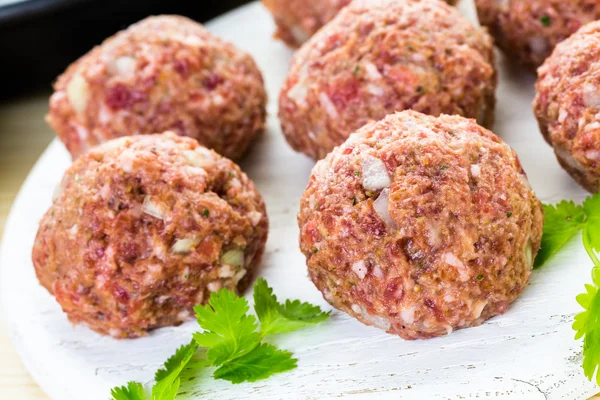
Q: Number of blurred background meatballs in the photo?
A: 5